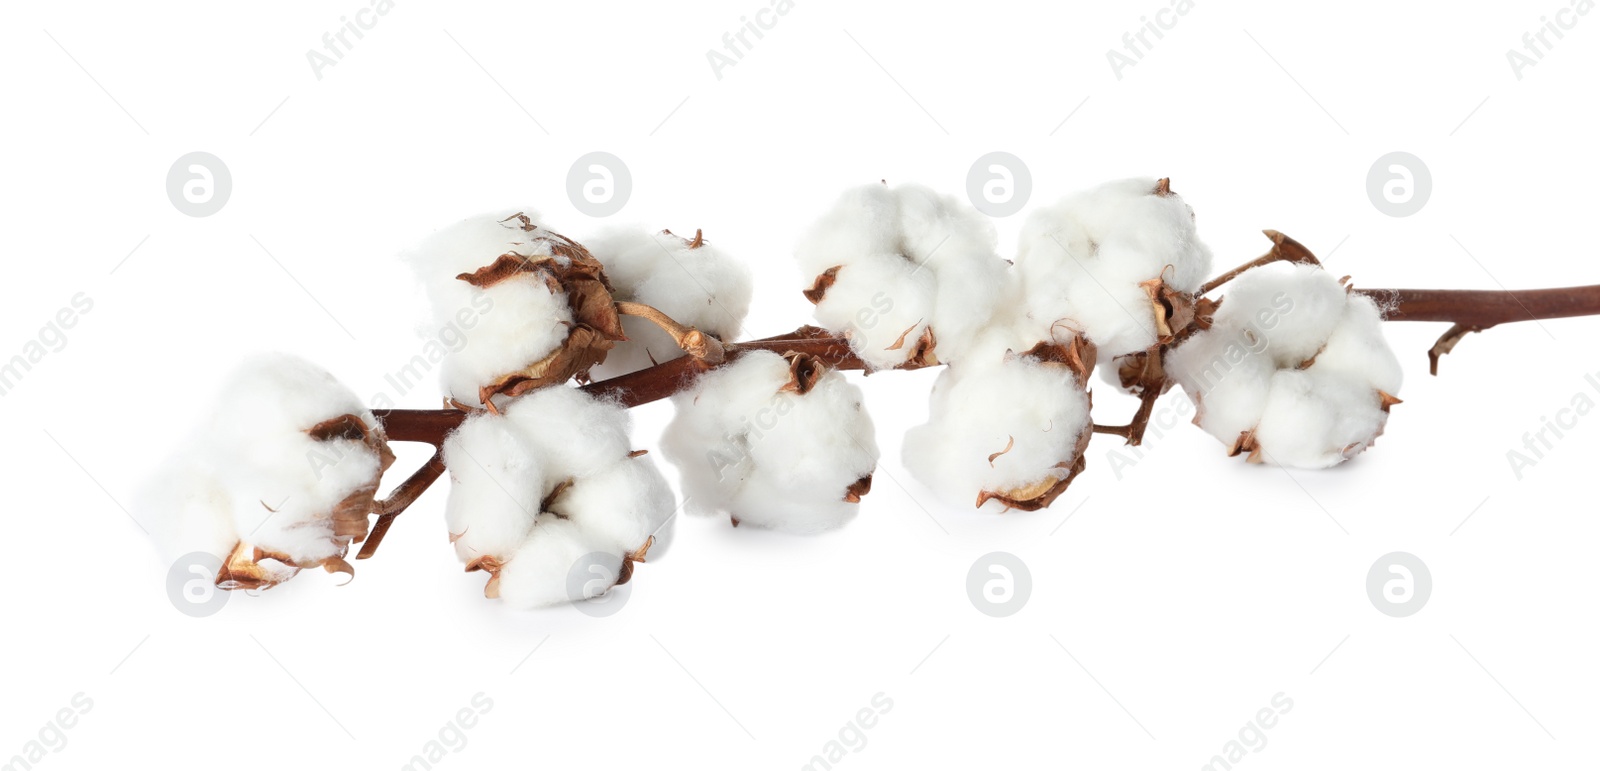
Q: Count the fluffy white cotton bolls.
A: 9